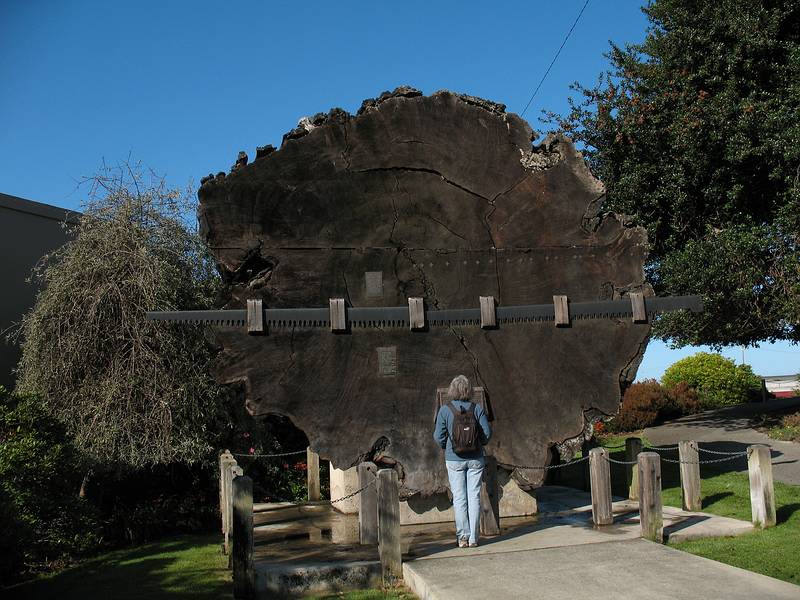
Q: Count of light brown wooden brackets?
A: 6